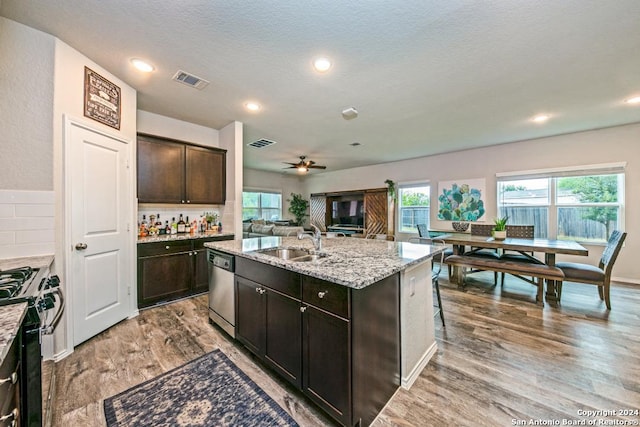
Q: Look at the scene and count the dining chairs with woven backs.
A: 4